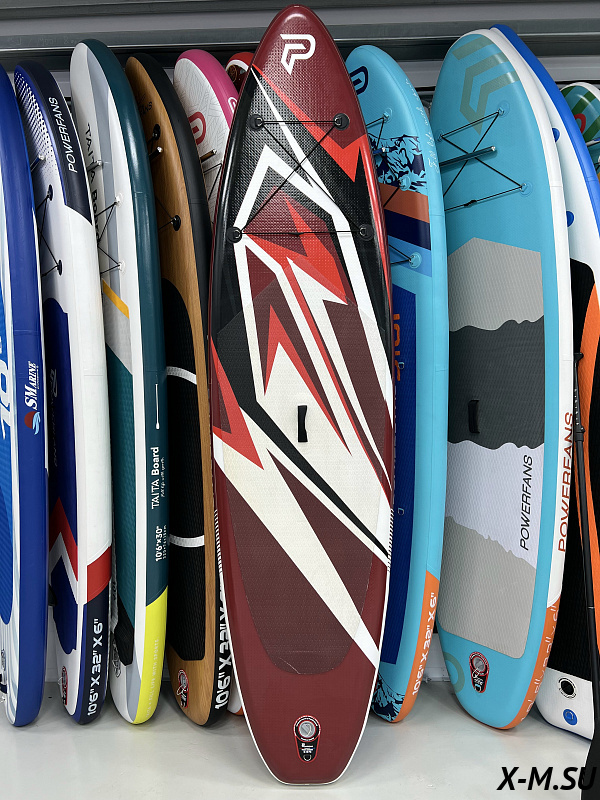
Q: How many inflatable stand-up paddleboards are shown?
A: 11